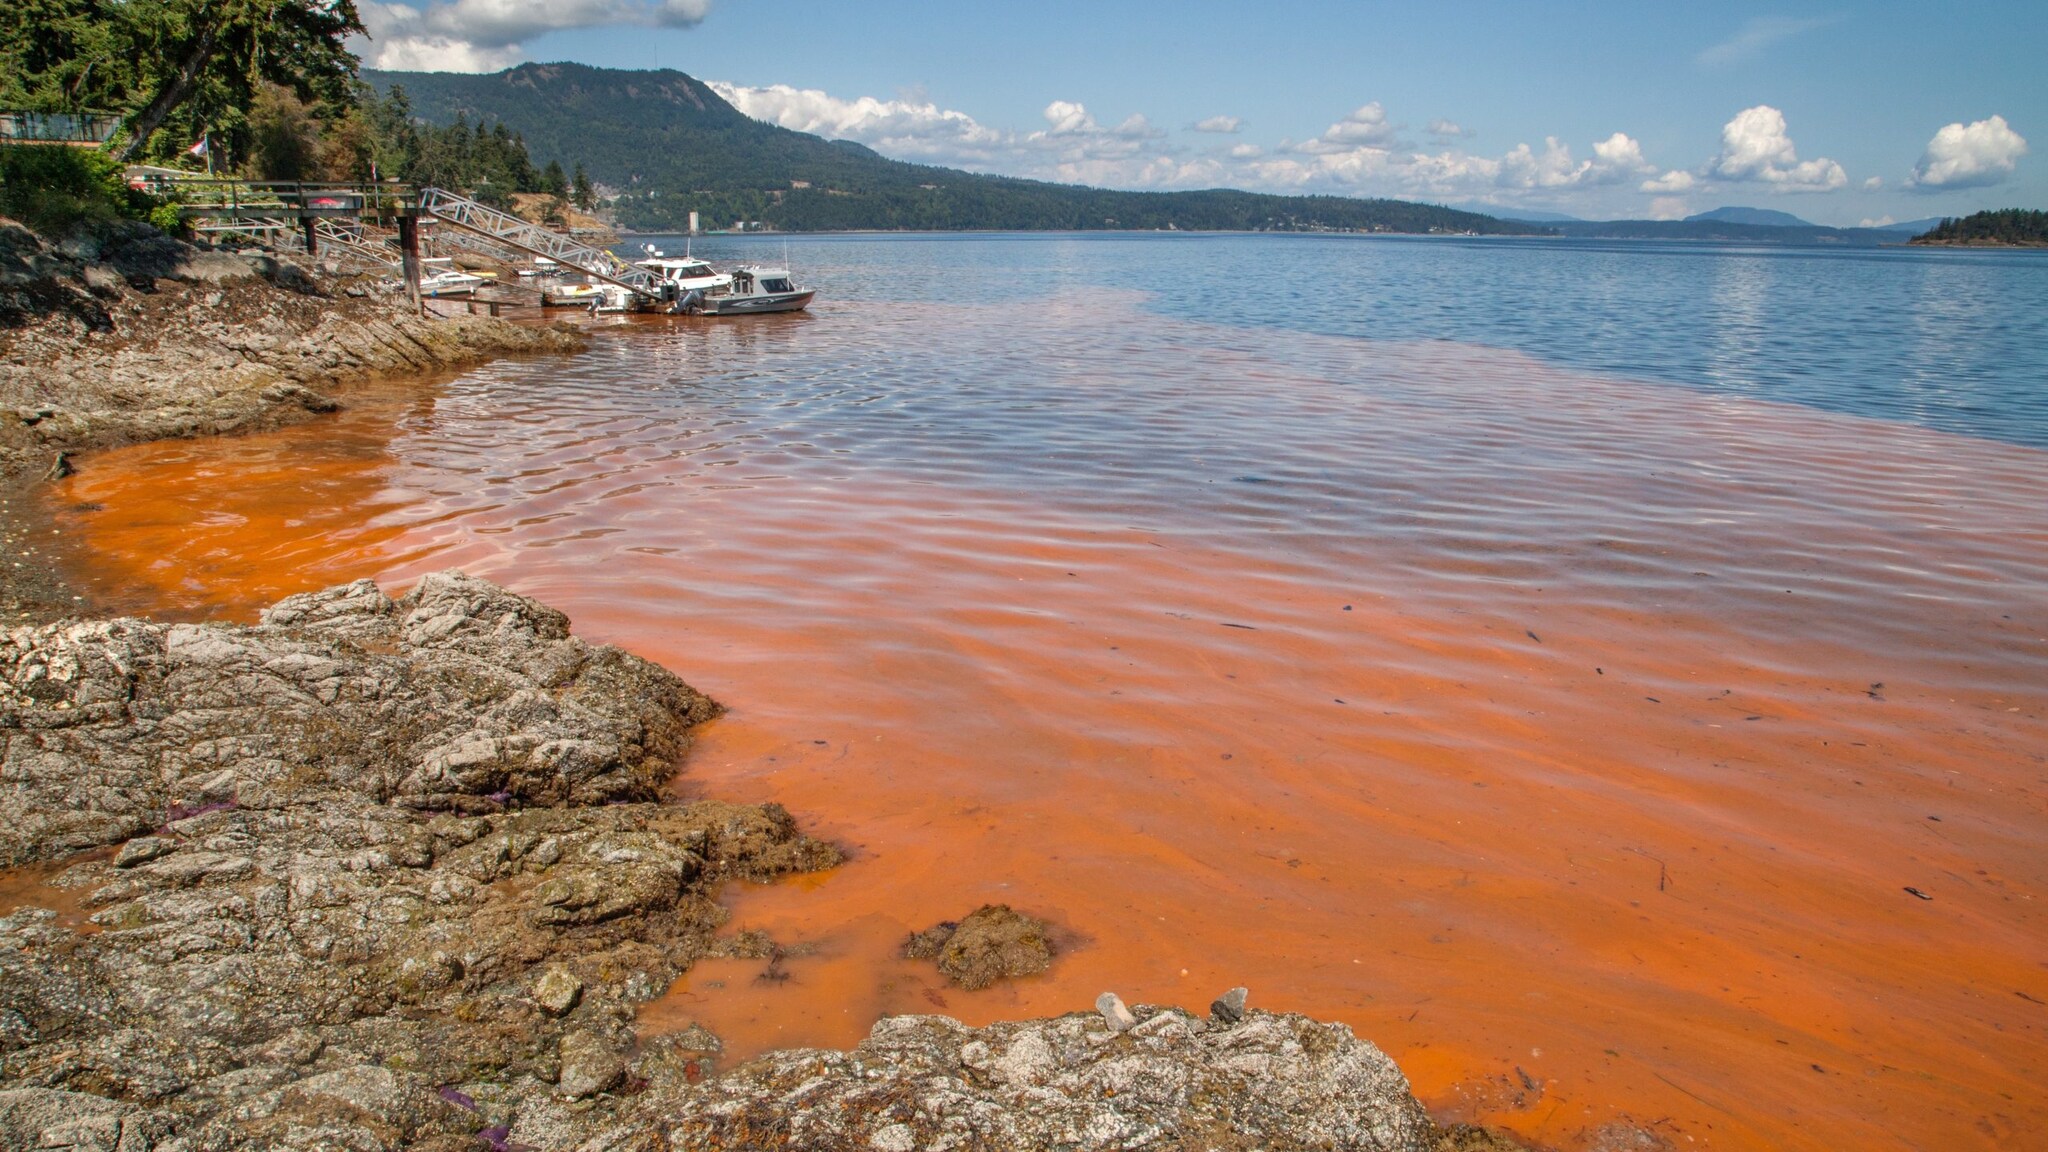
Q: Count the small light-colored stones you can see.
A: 2